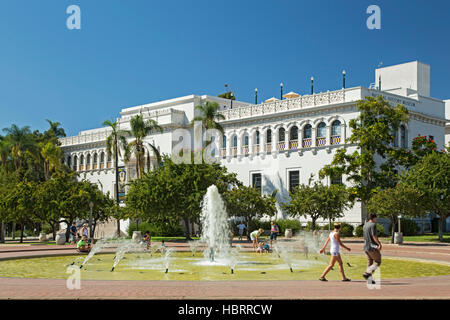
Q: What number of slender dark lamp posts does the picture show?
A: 6